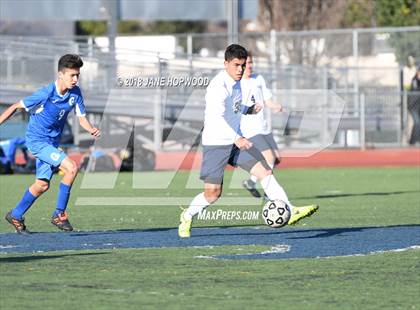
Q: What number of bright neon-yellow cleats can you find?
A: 2